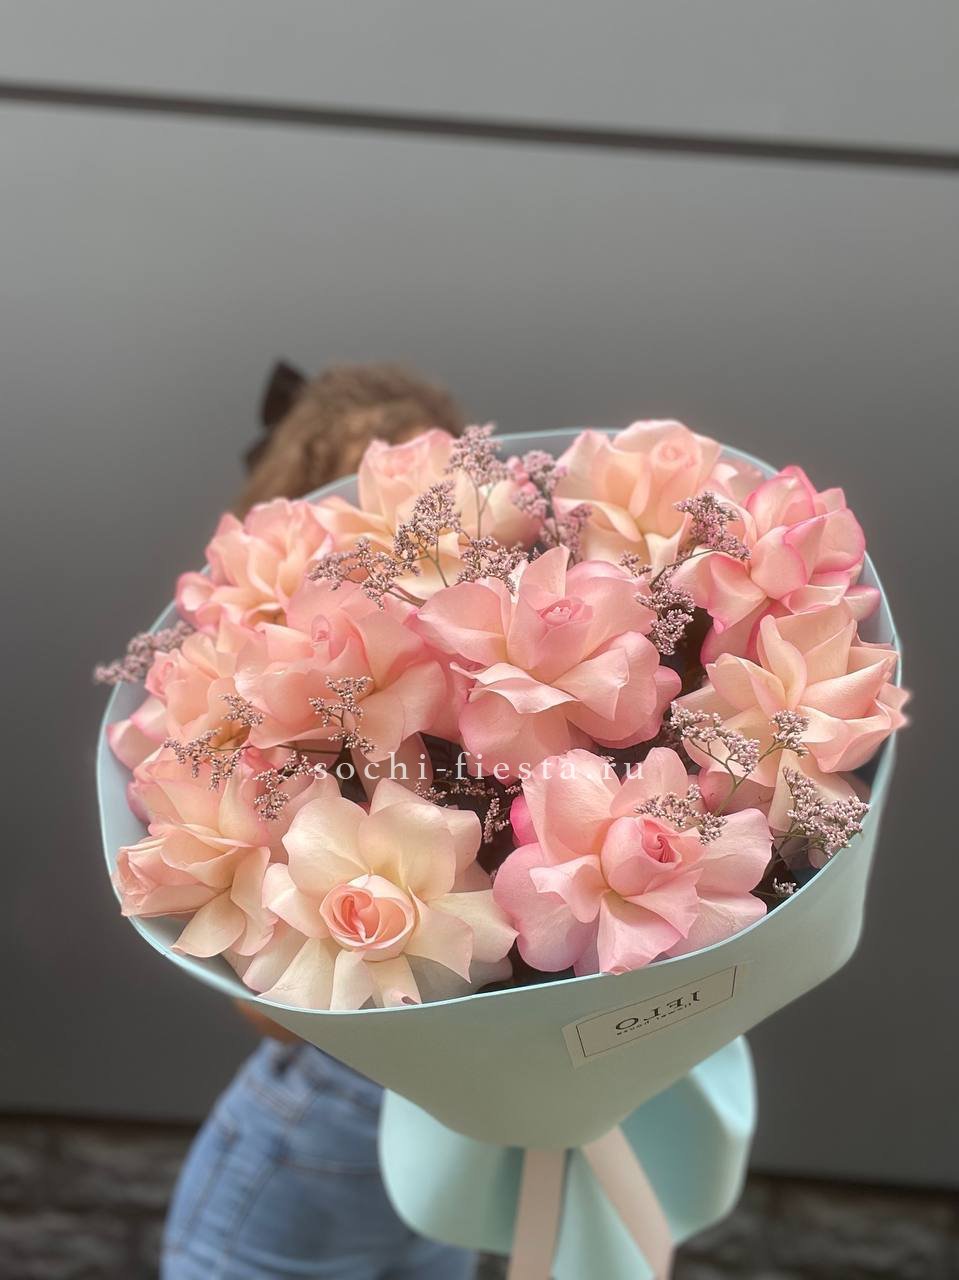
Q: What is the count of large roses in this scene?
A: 11